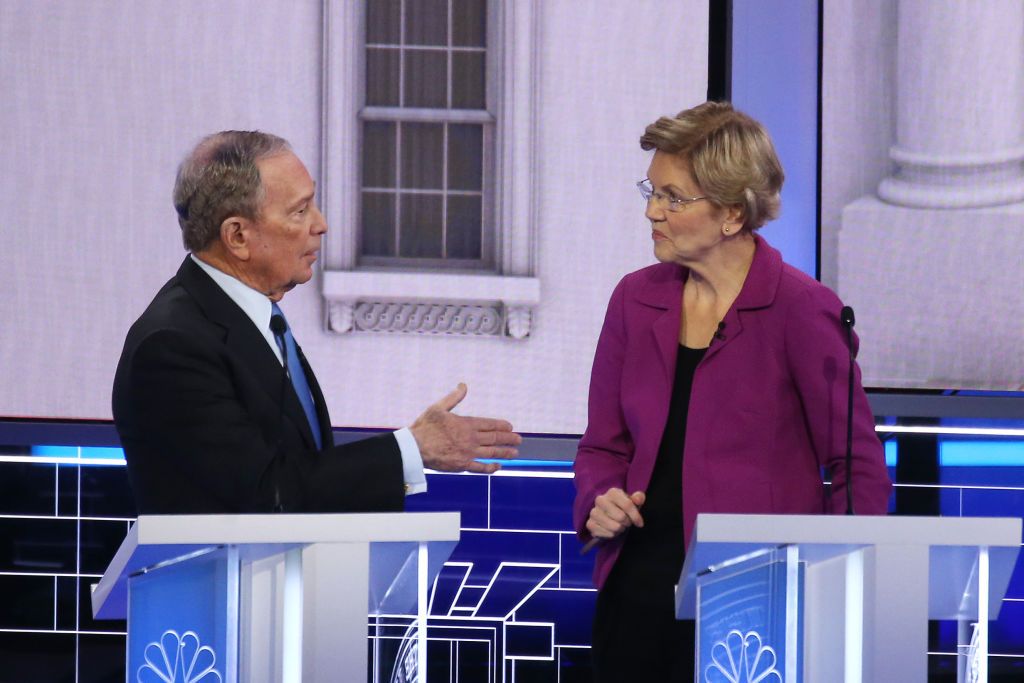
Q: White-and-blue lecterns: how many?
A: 2